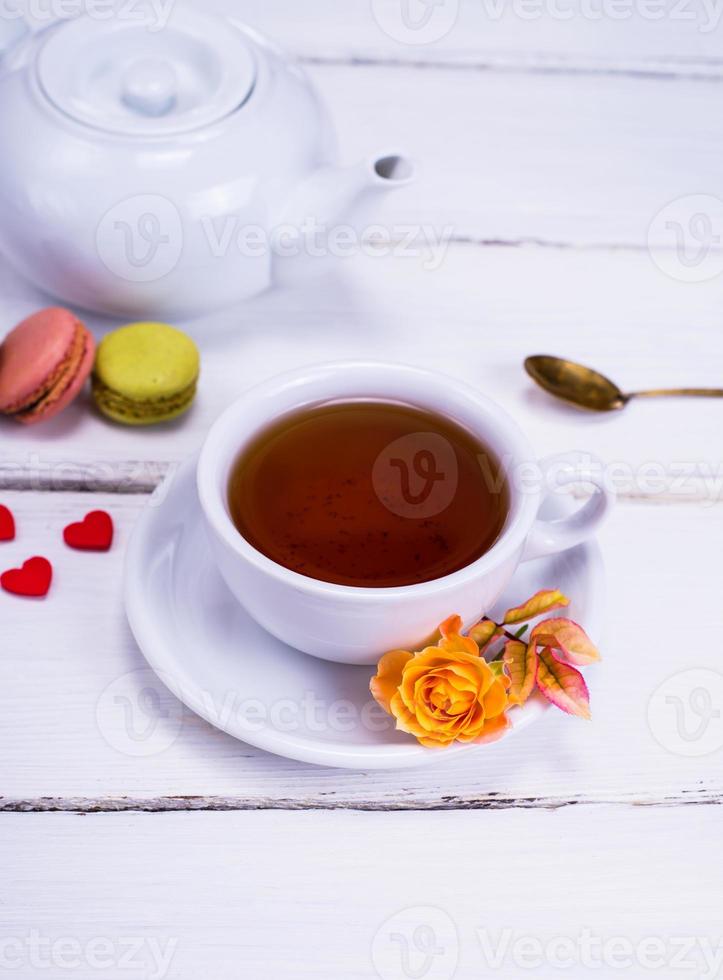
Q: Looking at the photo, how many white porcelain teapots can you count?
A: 1